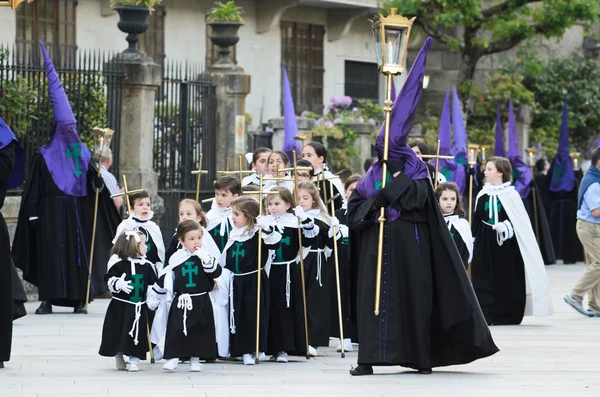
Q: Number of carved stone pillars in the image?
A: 2